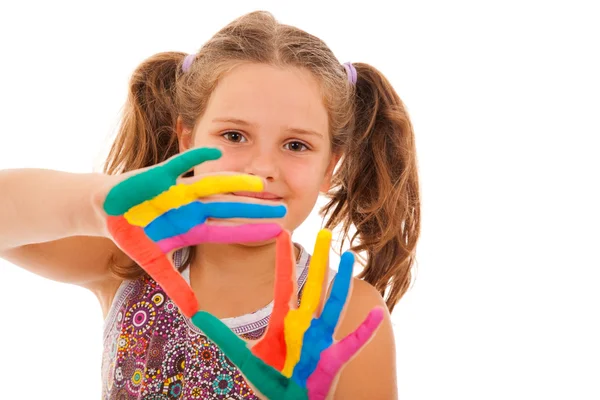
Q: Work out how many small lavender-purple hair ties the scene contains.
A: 2